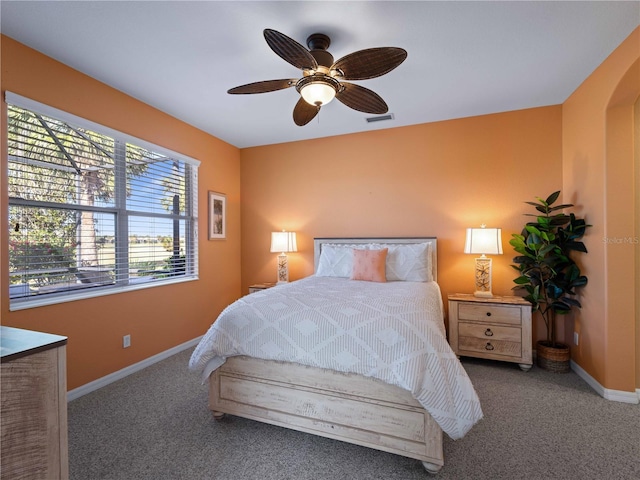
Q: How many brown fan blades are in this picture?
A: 5